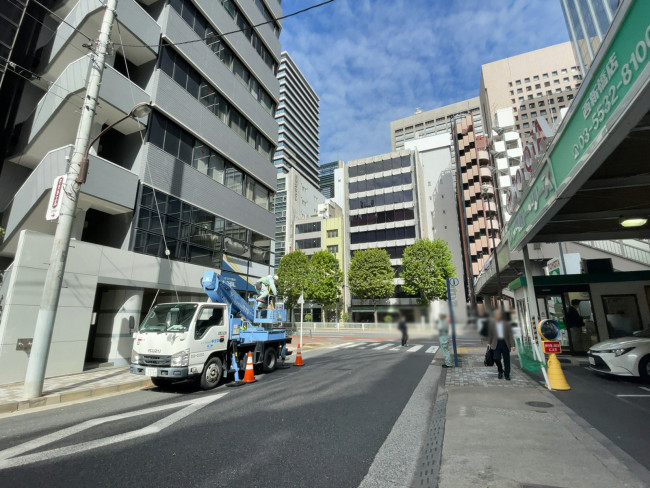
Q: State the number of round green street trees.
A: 4